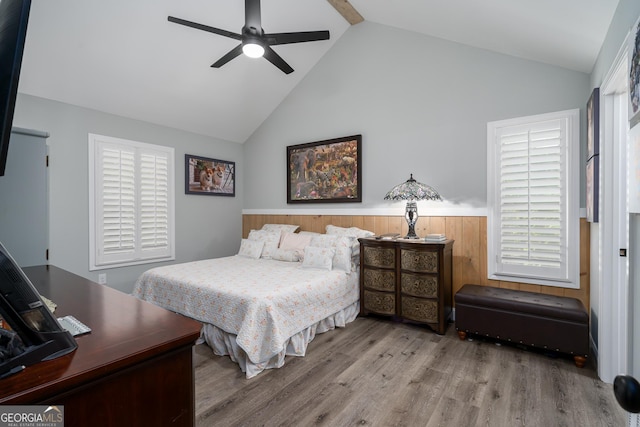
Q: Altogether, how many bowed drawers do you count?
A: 6